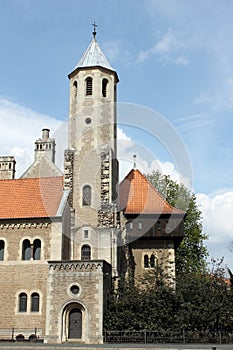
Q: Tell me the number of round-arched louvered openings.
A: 3